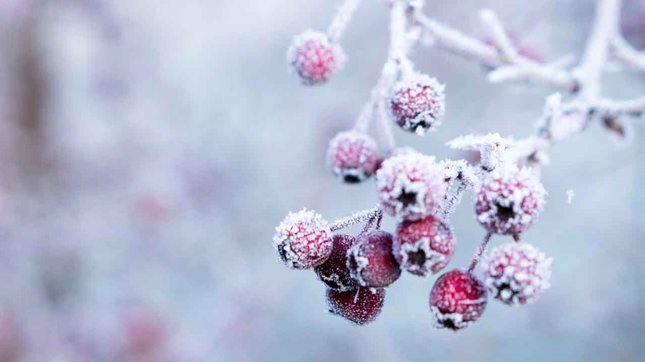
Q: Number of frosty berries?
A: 12